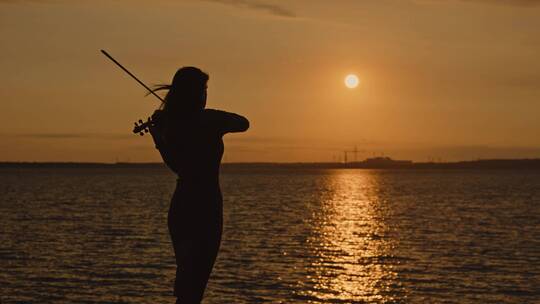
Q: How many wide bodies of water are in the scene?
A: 1